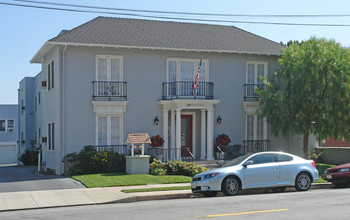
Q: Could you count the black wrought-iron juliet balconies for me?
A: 3